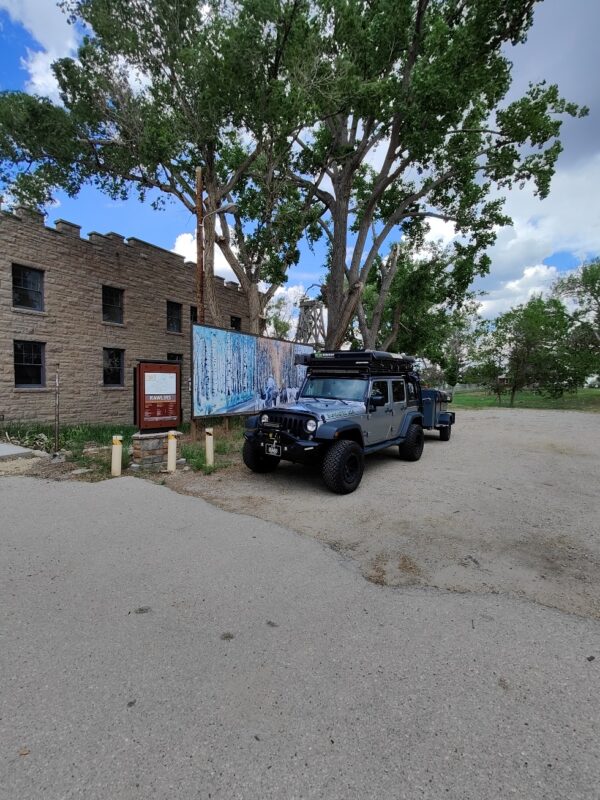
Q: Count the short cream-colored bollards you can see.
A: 3